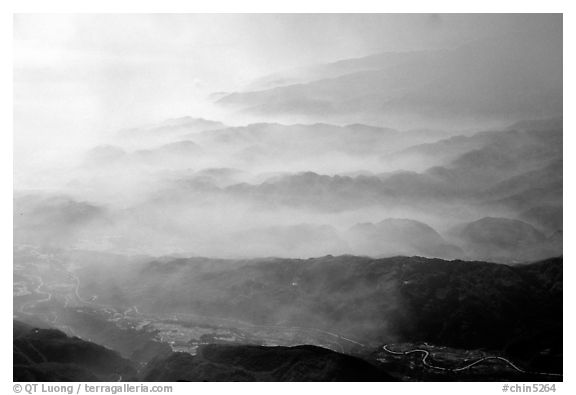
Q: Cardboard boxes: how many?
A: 0